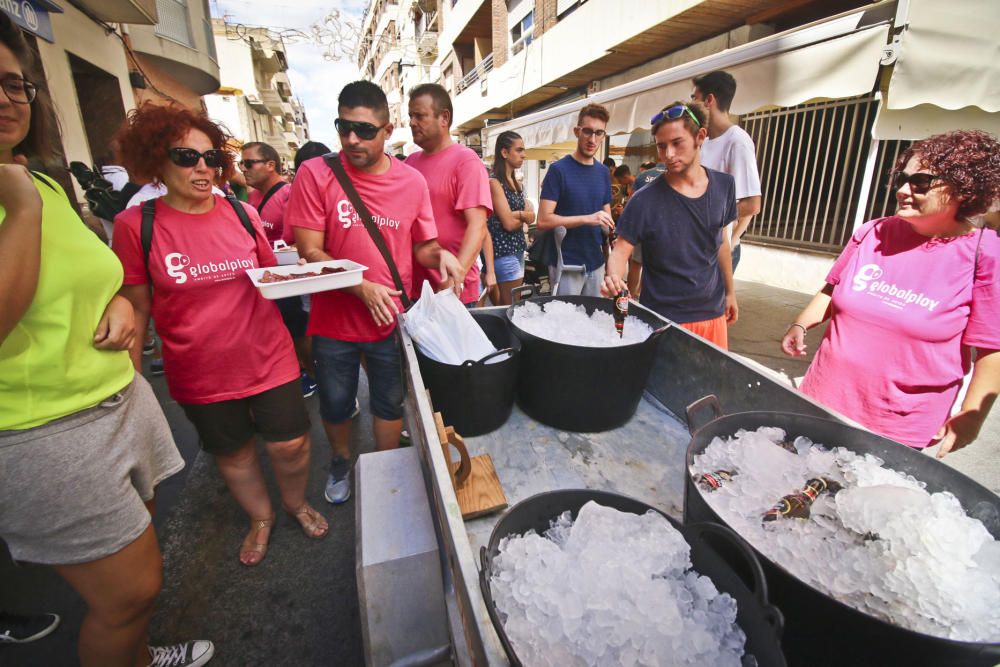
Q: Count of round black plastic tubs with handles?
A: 4